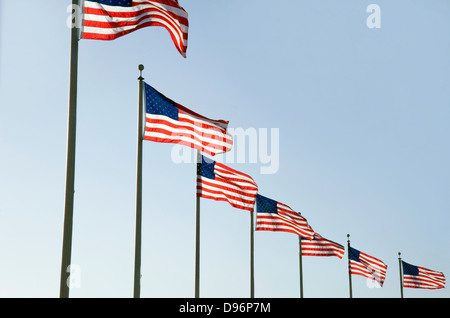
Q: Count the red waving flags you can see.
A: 7